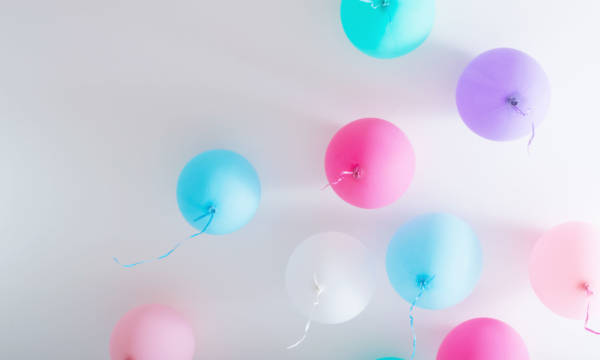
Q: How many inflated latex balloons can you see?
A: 10